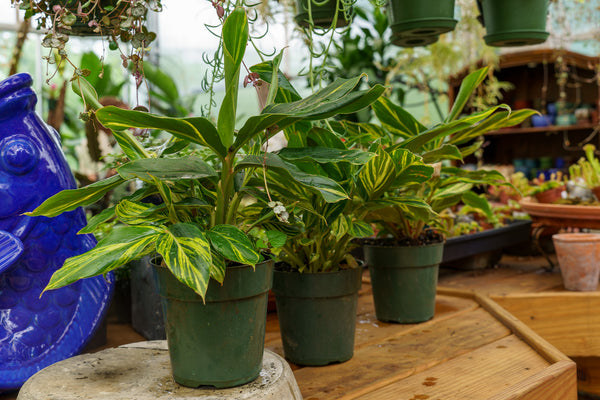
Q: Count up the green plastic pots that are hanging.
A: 3